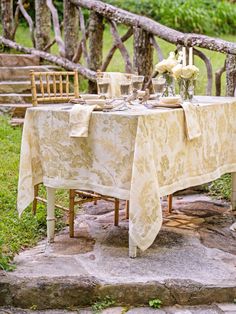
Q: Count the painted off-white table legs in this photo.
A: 3